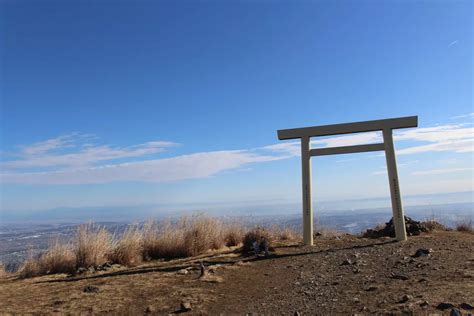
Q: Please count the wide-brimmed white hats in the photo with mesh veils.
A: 0